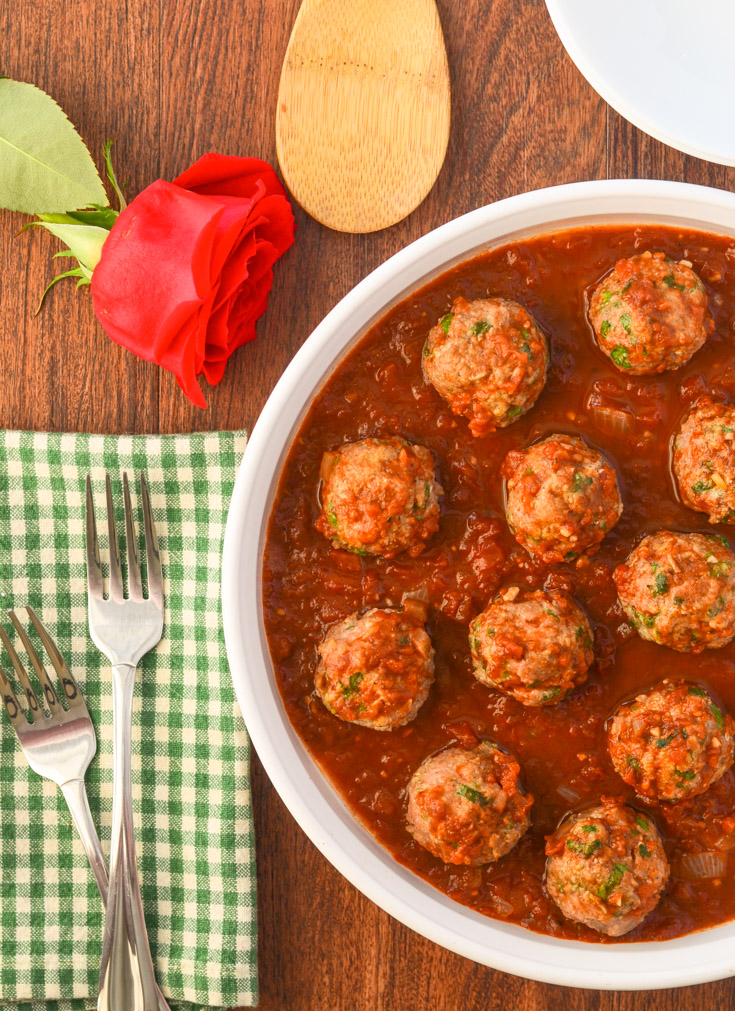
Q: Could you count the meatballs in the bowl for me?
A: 11